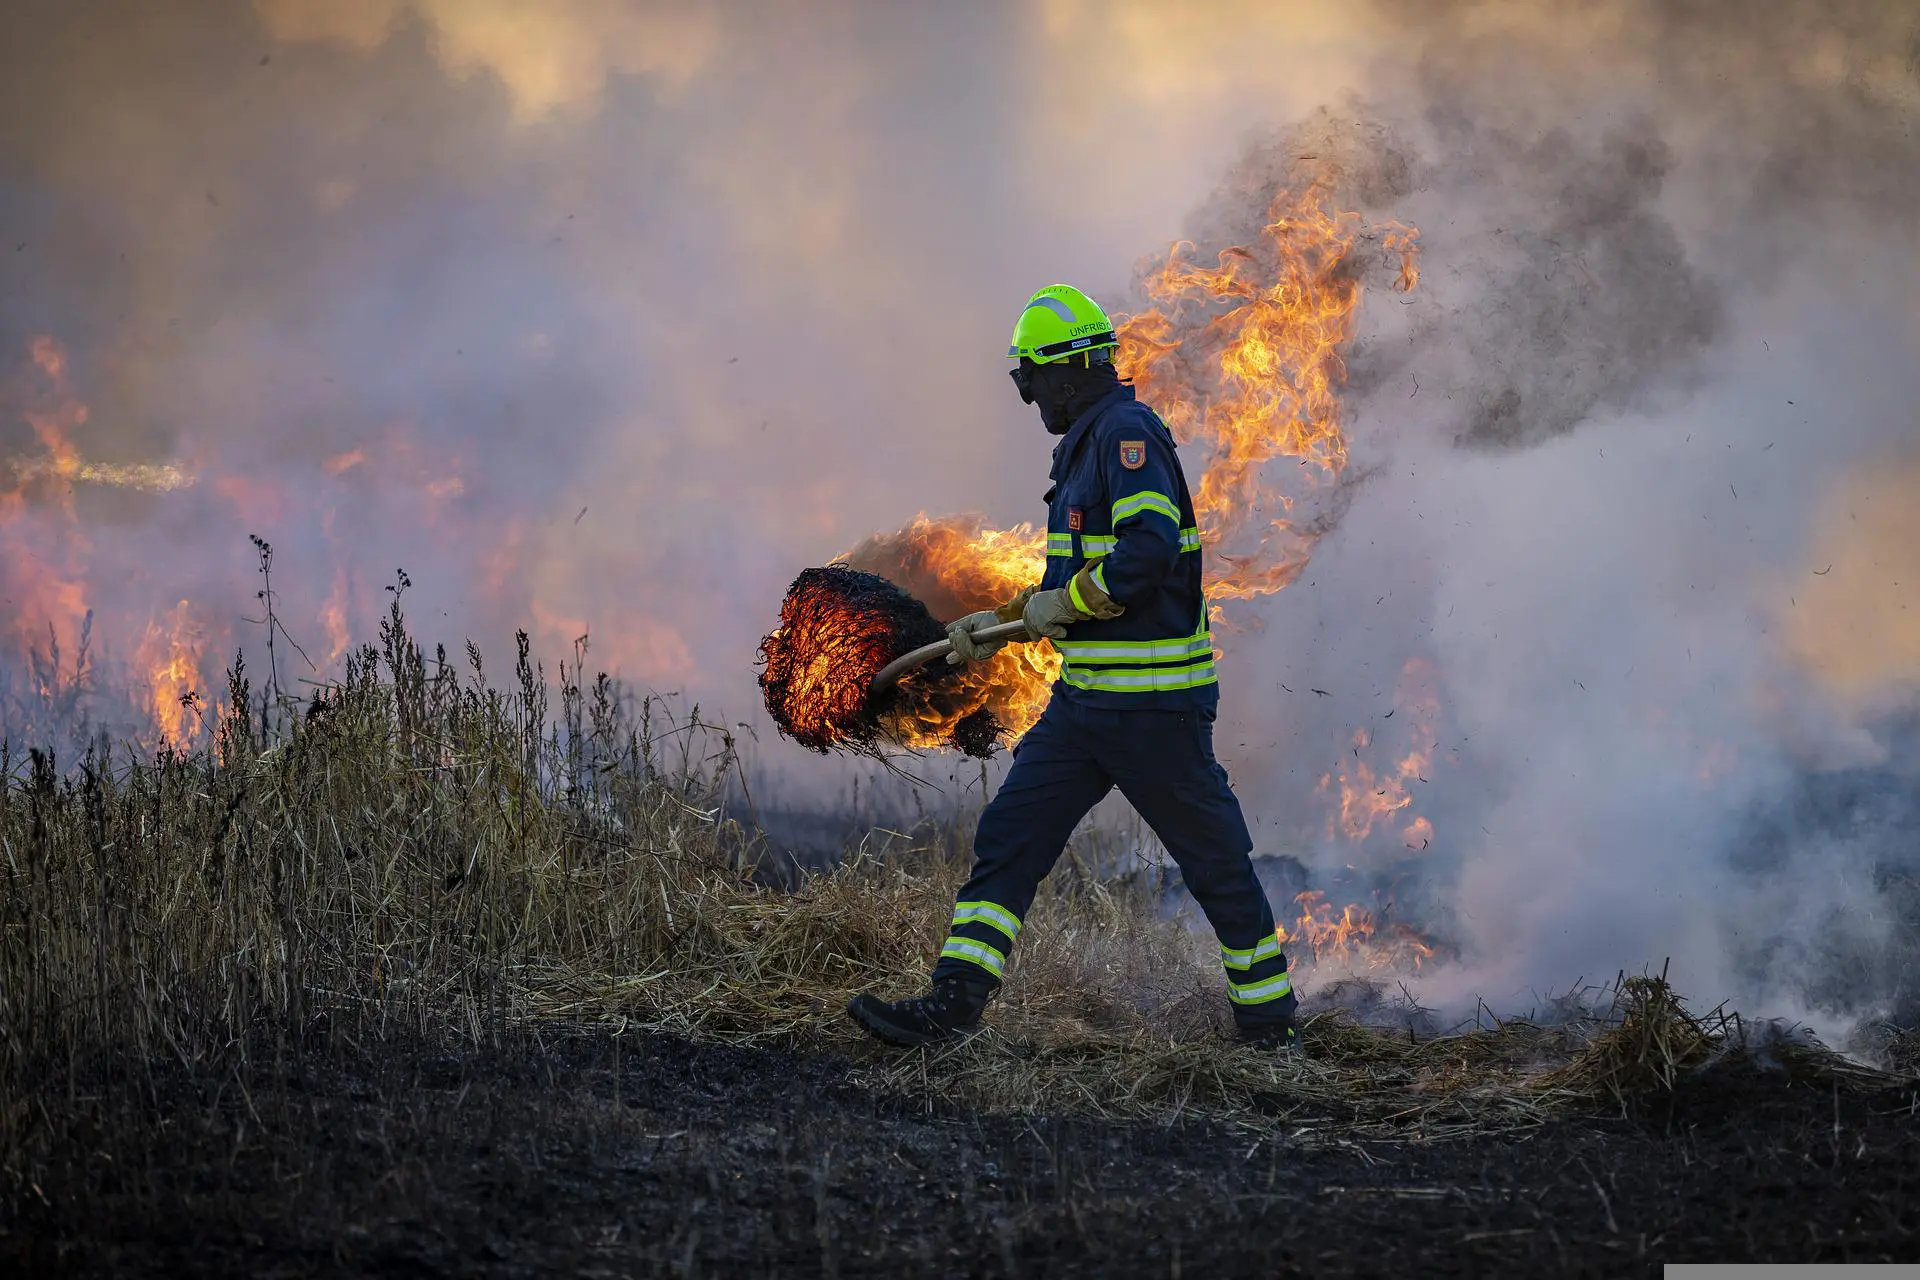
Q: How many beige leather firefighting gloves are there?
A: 2